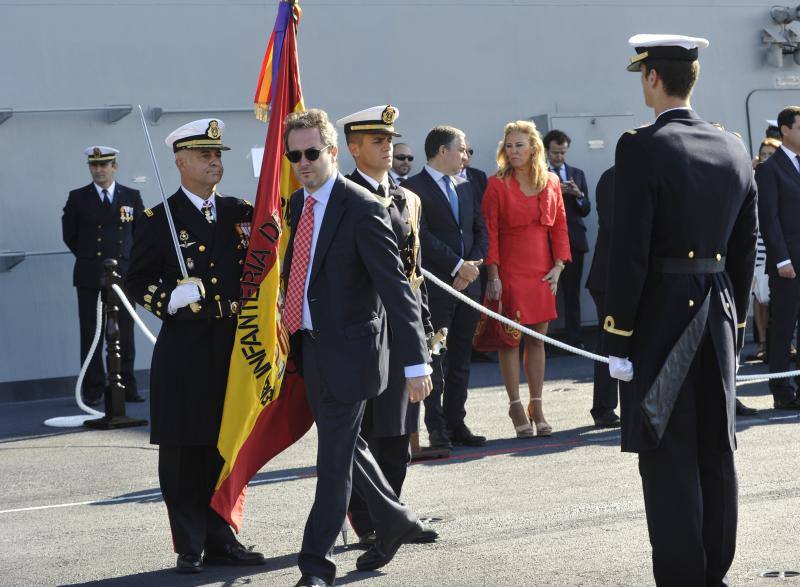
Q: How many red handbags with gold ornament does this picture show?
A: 1